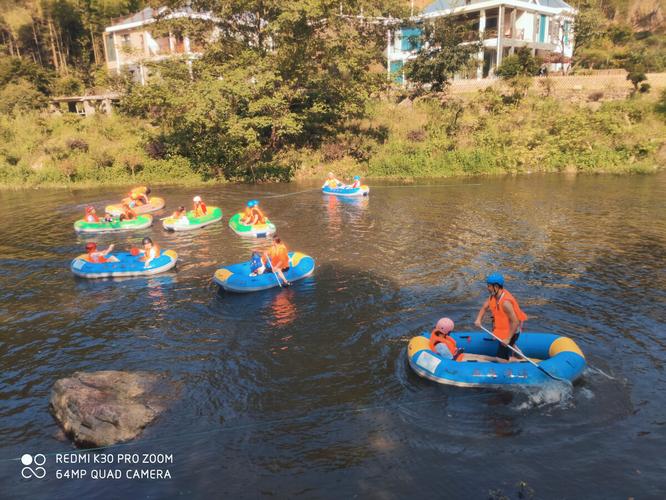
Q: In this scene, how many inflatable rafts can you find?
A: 8